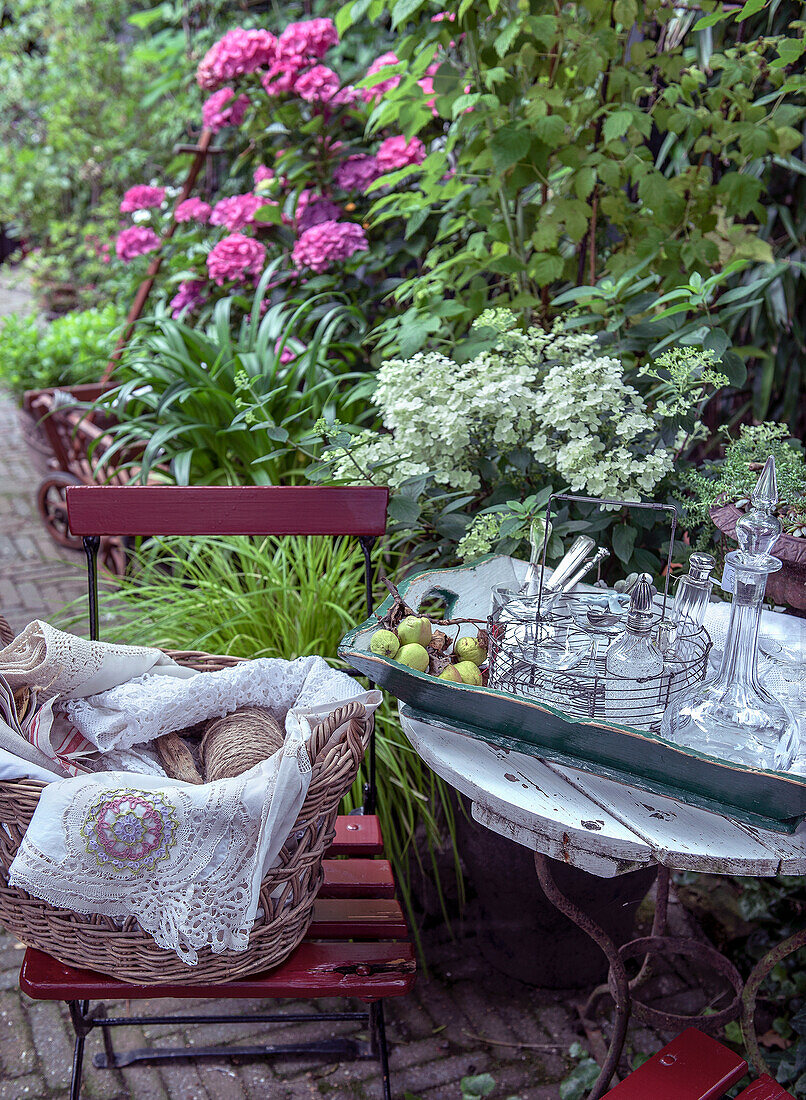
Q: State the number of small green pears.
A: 6